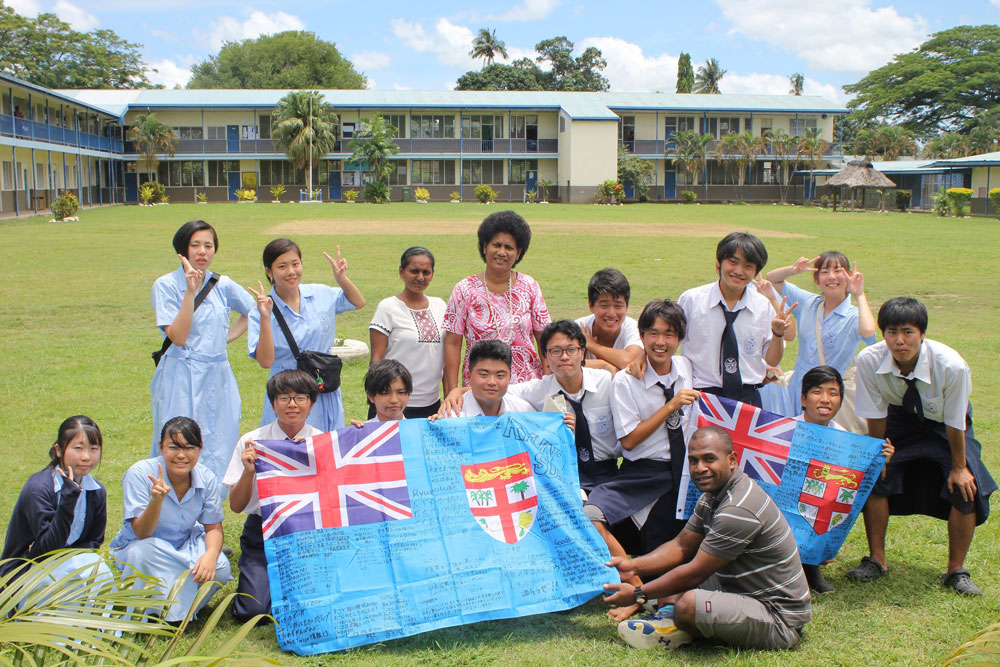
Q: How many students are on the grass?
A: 14